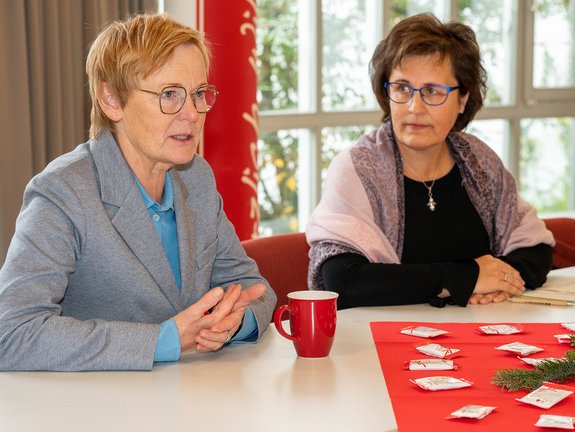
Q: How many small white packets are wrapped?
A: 12